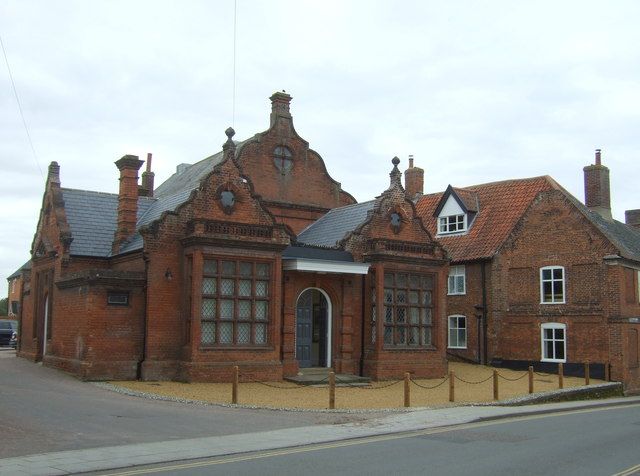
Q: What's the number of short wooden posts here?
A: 8